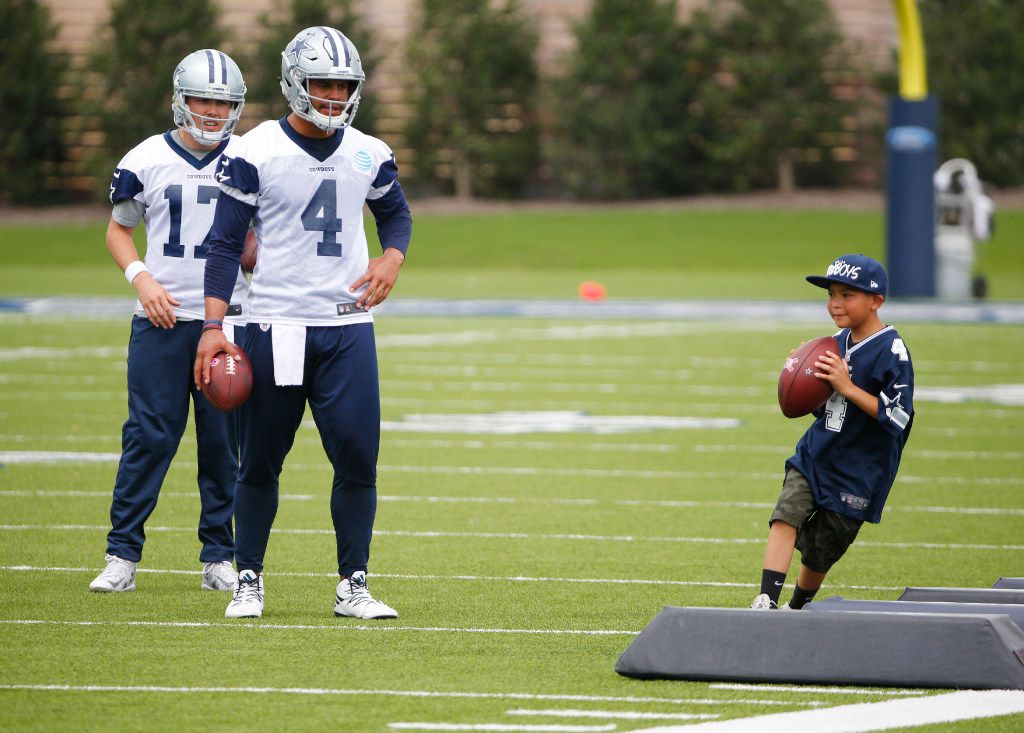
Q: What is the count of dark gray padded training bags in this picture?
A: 4